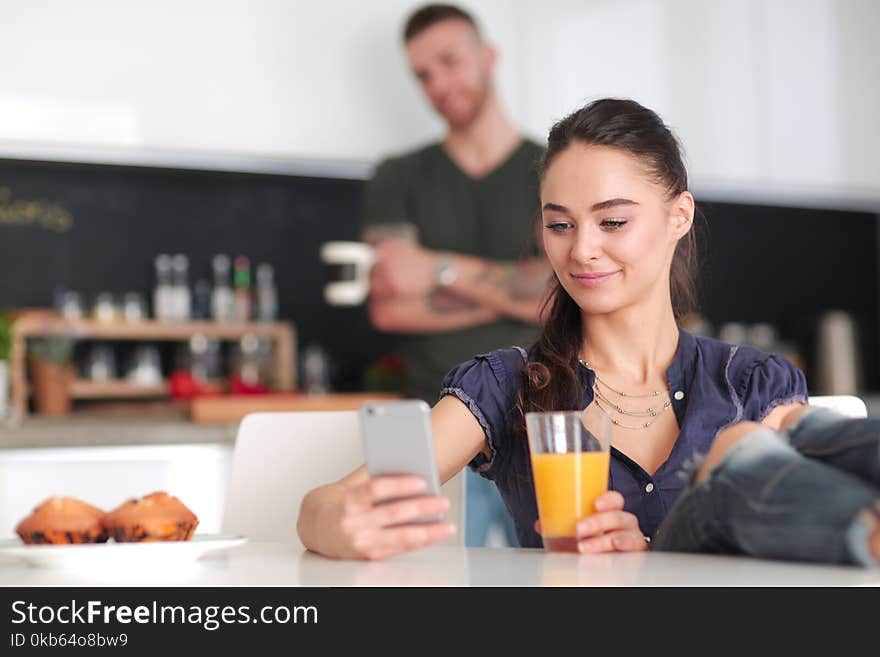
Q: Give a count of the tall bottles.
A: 5